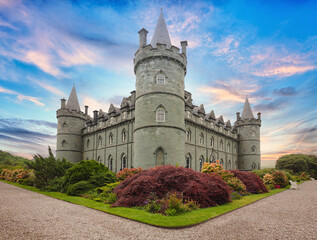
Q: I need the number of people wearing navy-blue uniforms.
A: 0